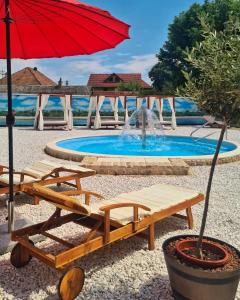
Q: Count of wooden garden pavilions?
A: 3